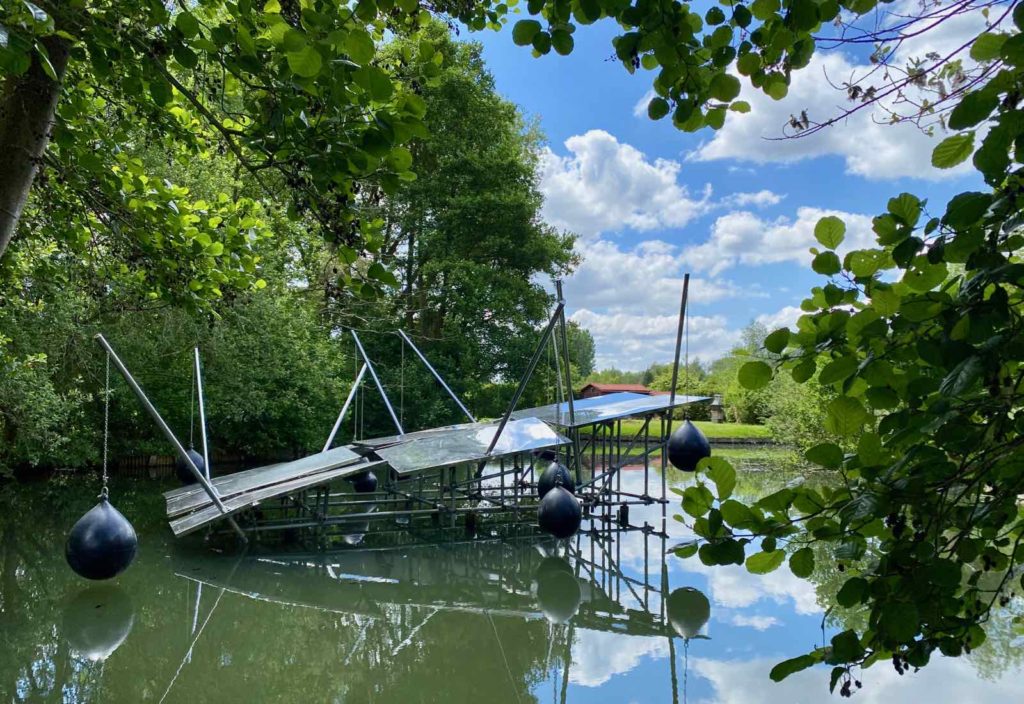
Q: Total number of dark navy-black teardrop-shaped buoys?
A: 6